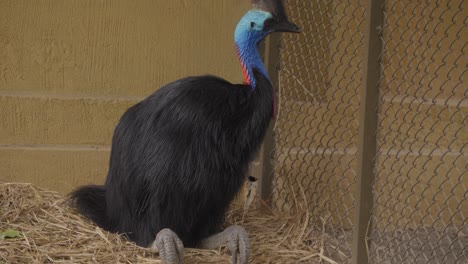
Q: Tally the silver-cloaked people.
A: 0